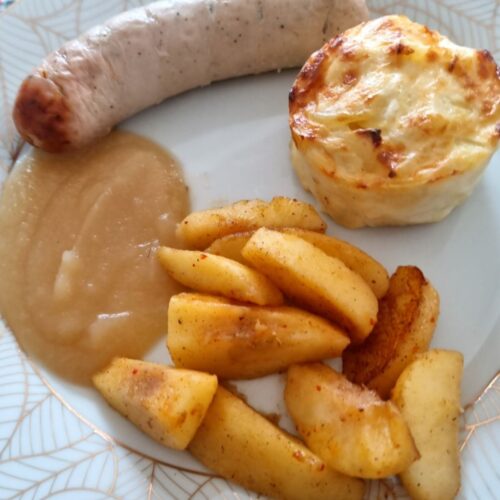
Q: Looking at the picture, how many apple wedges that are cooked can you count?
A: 10